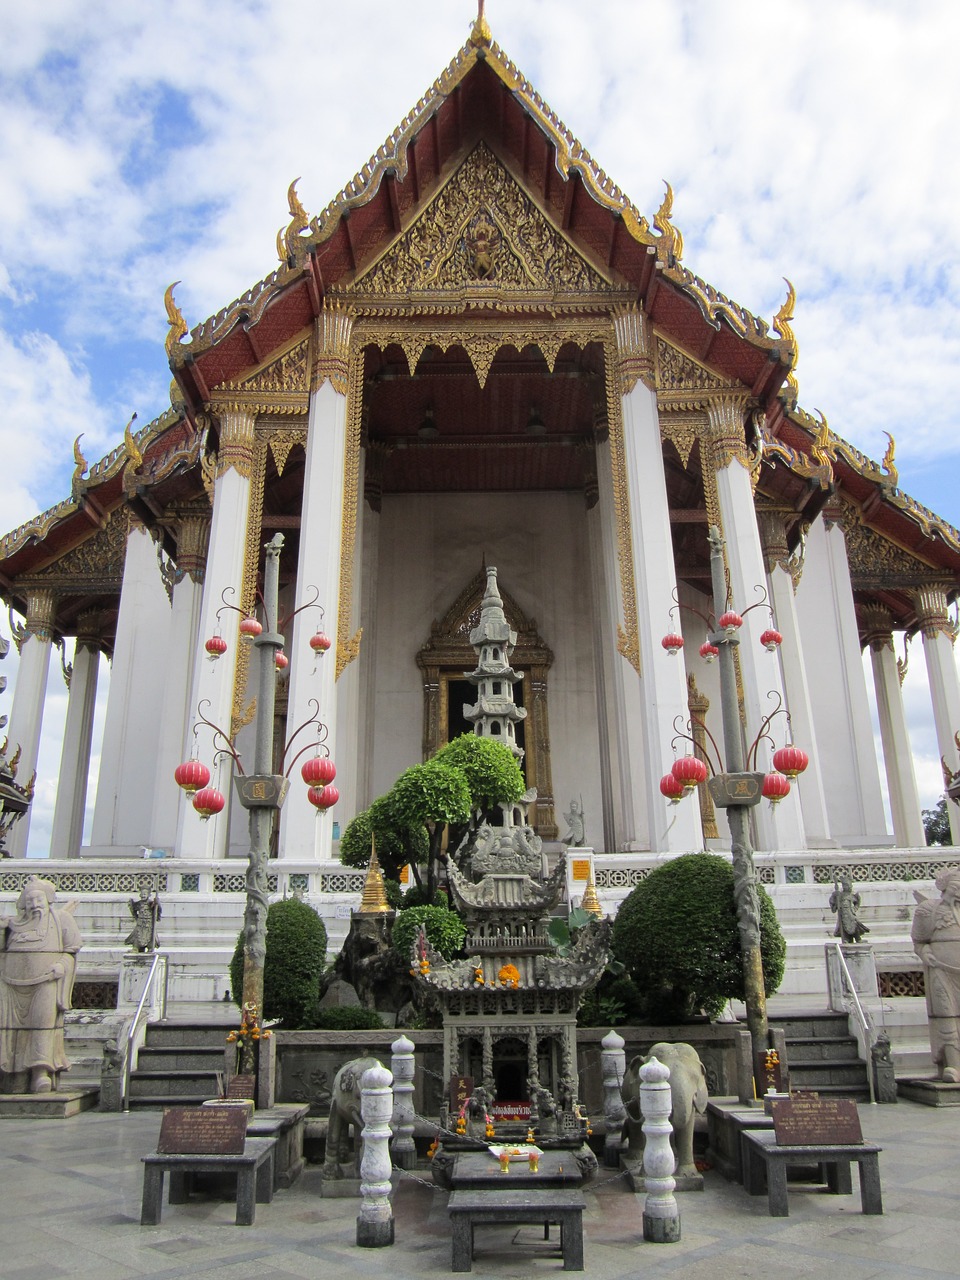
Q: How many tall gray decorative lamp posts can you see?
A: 2